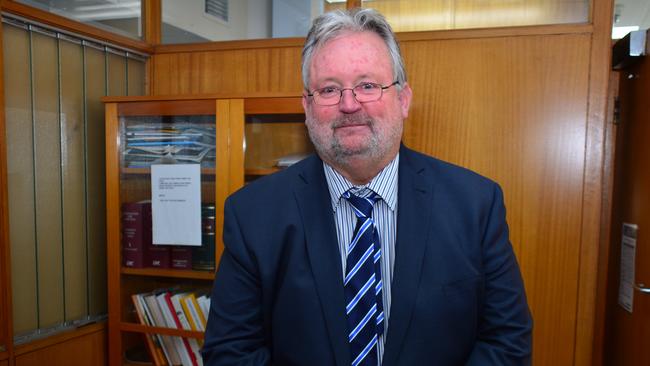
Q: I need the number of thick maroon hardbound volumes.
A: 3